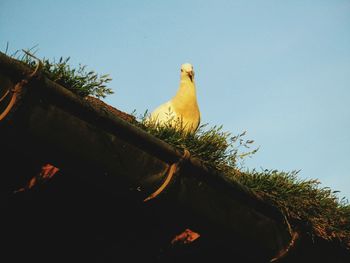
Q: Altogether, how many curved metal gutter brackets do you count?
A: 3